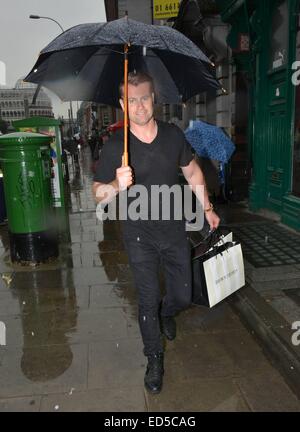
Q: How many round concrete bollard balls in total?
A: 0